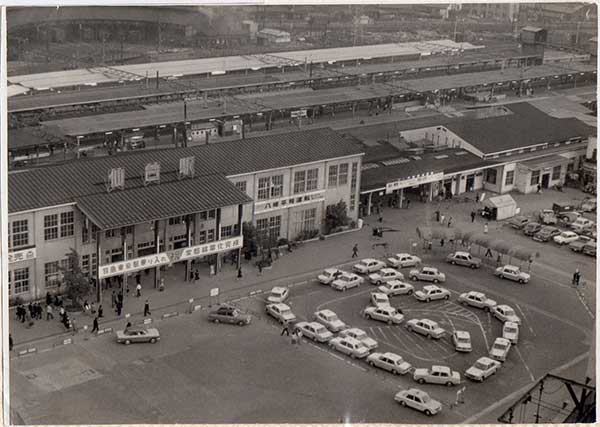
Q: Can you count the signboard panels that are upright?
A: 3